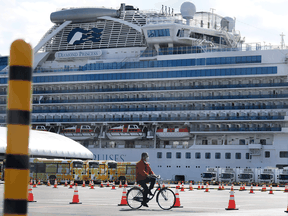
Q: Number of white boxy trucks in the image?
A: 5